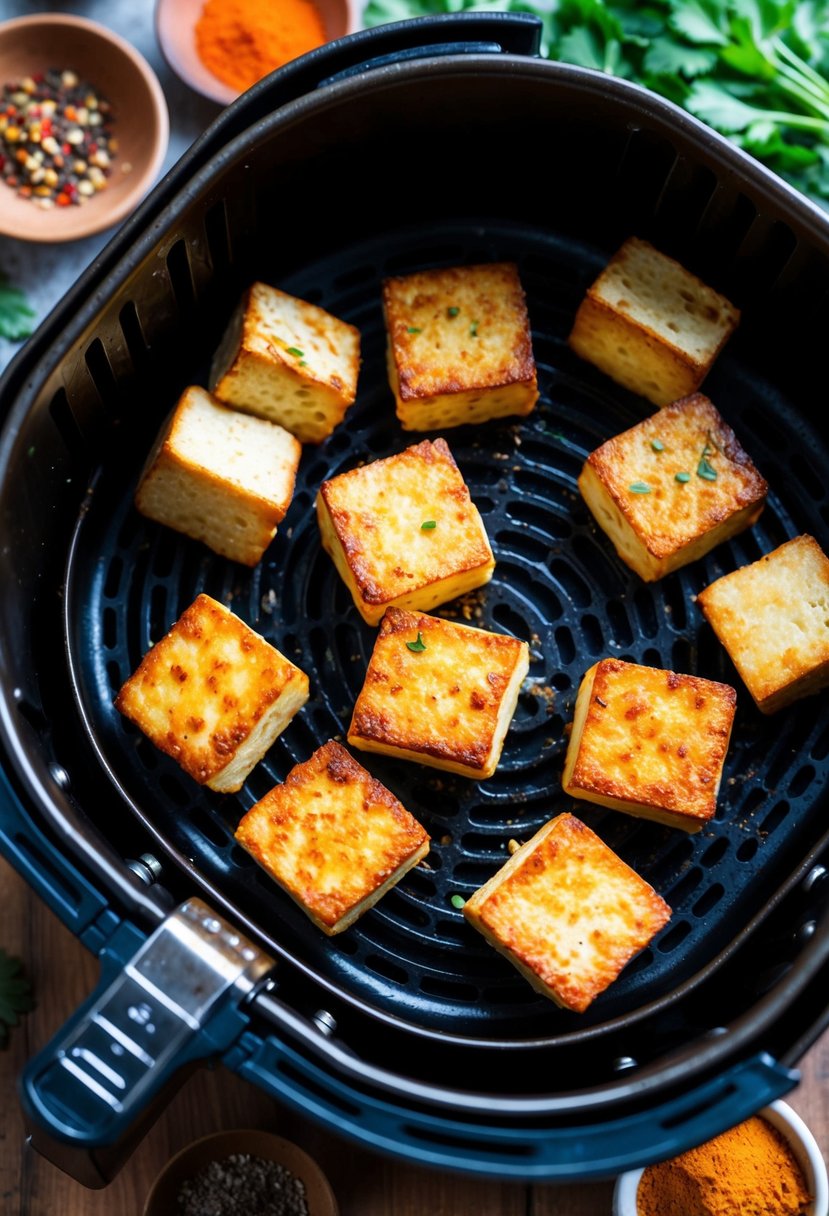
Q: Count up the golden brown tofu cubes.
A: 12